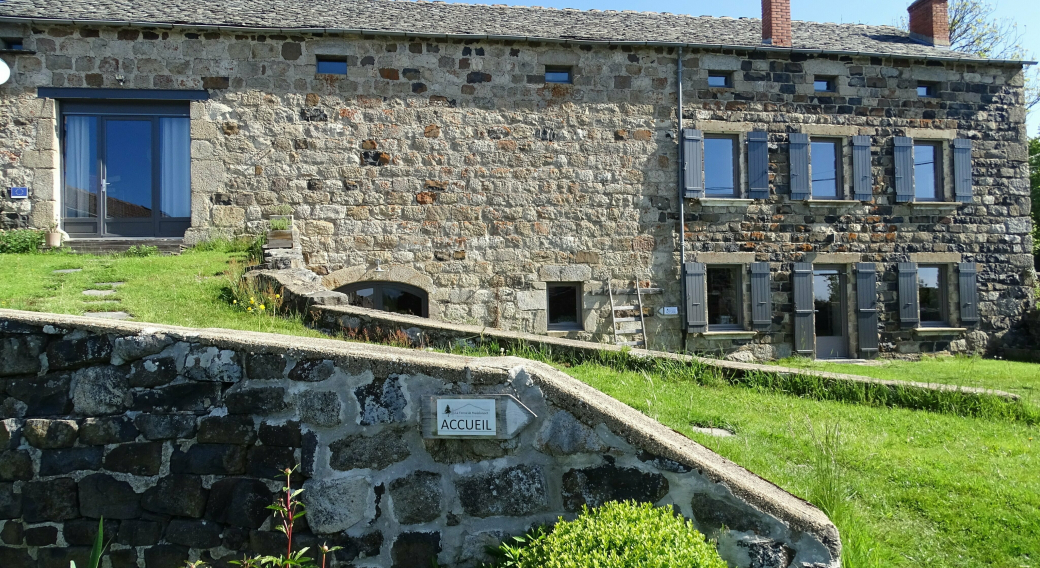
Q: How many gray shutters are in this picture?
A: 12